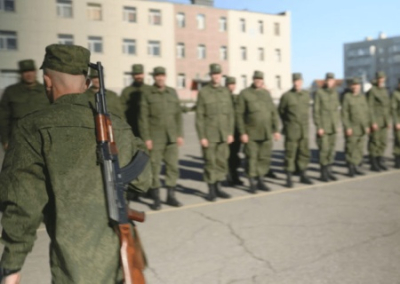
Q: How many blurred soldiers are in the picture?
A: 12